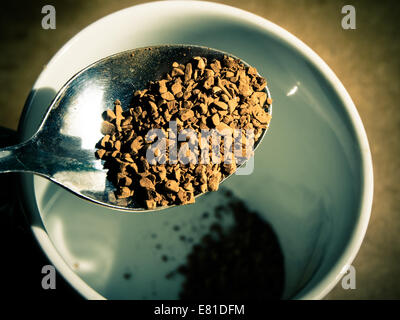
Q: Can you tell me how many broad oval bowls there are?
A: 1